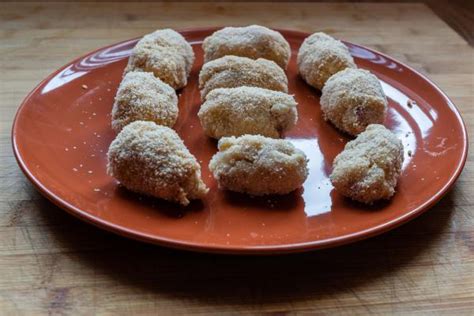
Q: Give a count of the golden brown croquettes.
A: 10